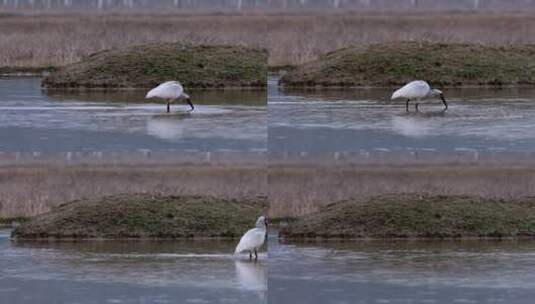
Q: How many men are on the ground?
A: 0